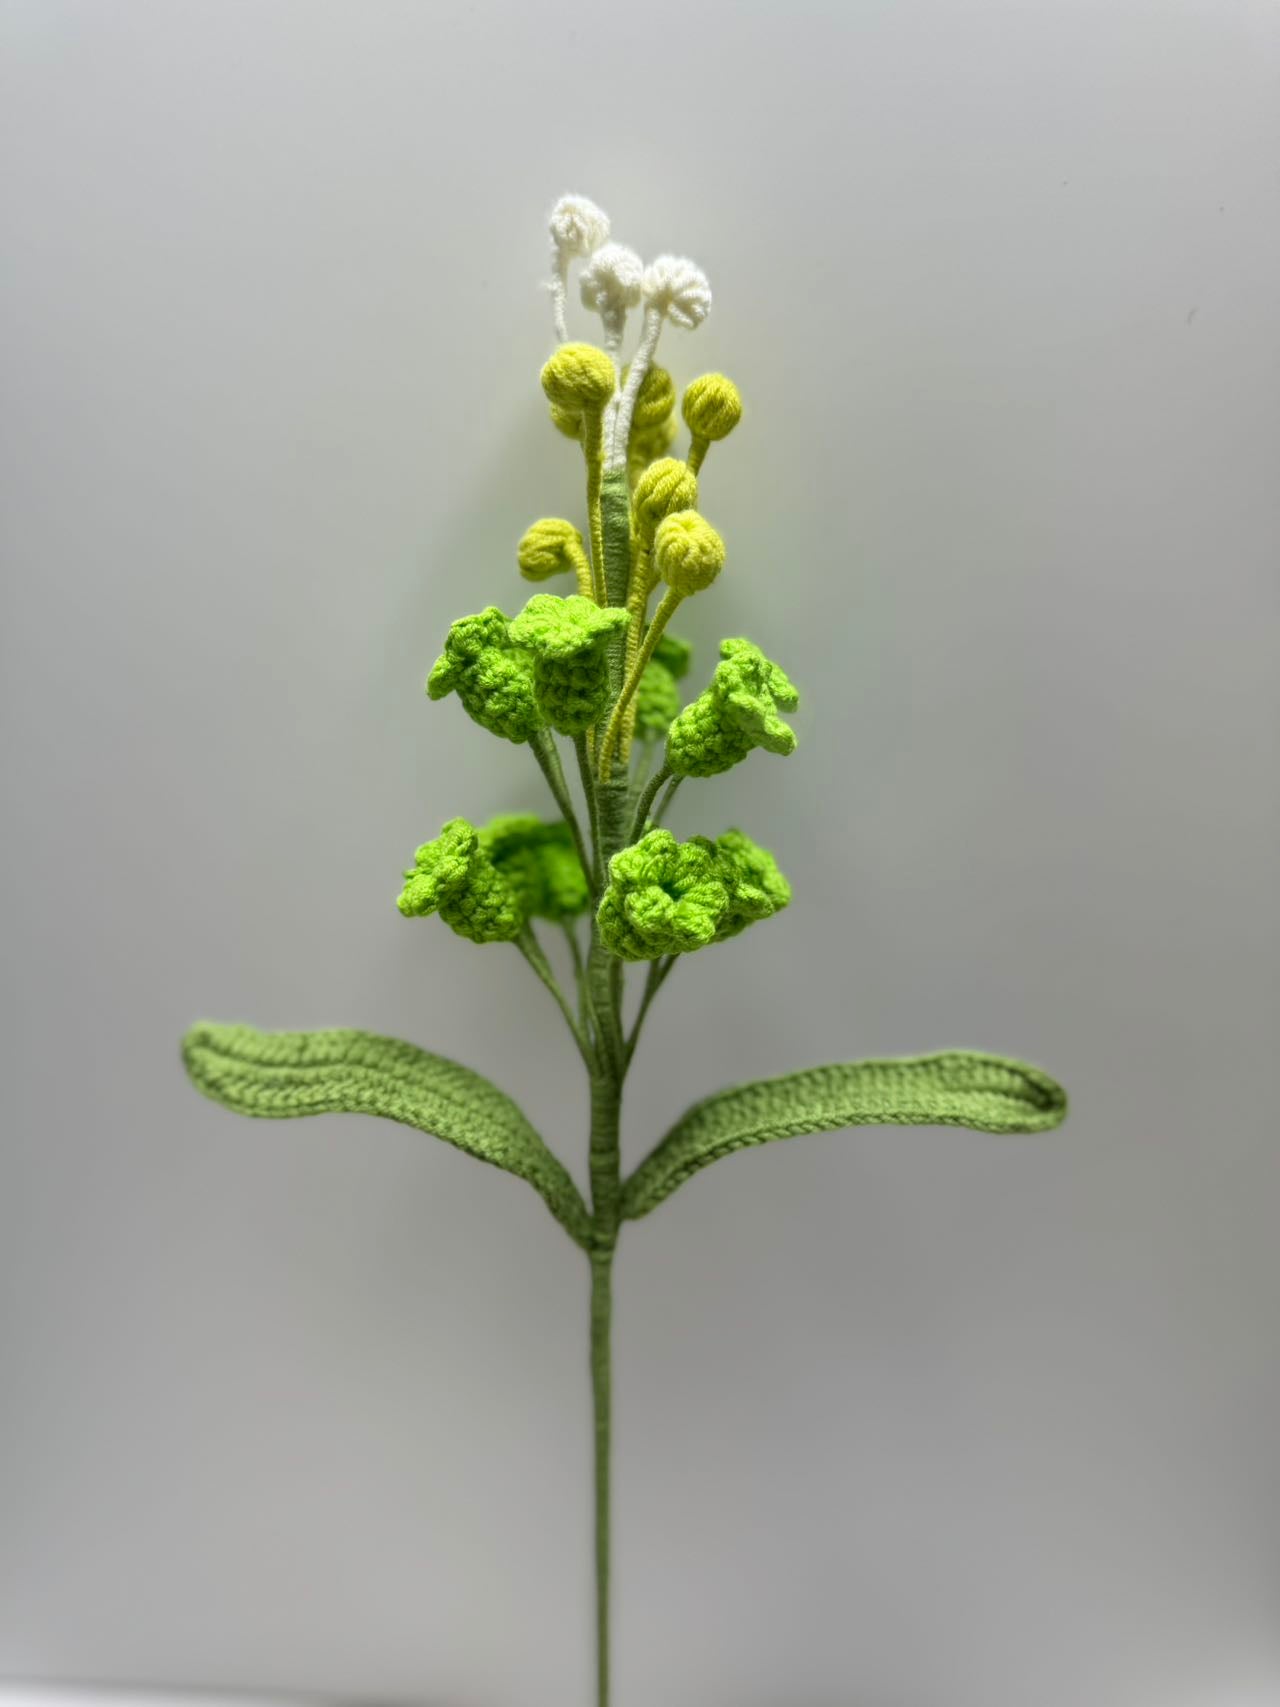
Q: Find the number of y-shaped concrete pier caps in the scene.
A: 0